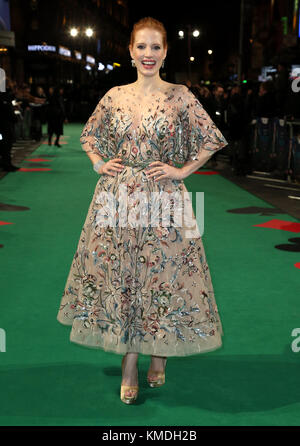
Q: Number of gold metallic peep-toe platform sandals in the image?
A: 2